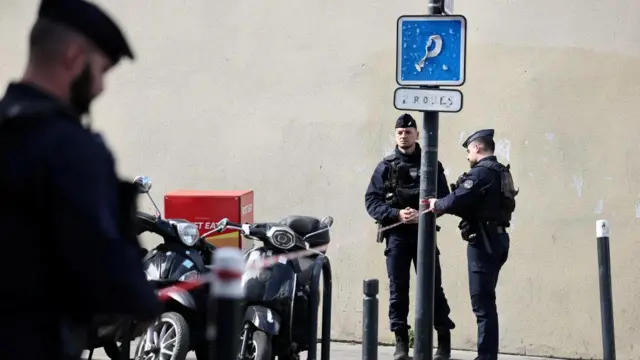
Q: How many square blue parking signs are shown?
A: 1